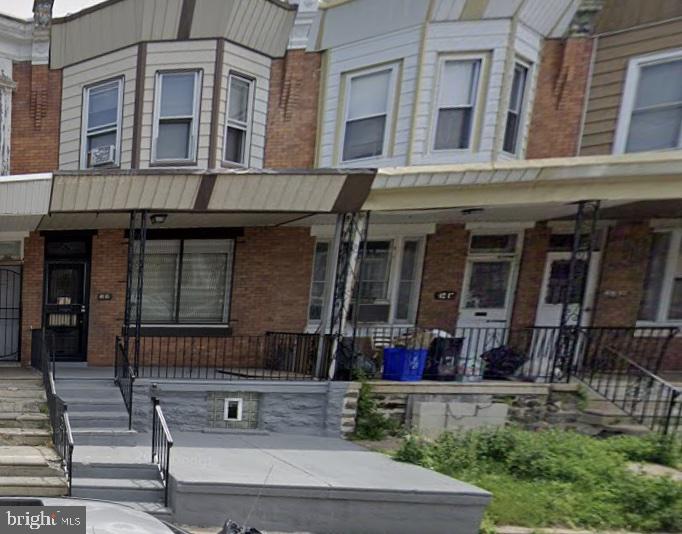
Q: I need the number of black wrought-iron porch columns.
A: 3